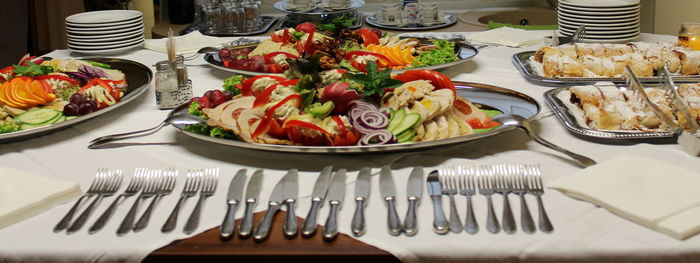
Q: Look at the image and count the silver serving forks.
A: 13